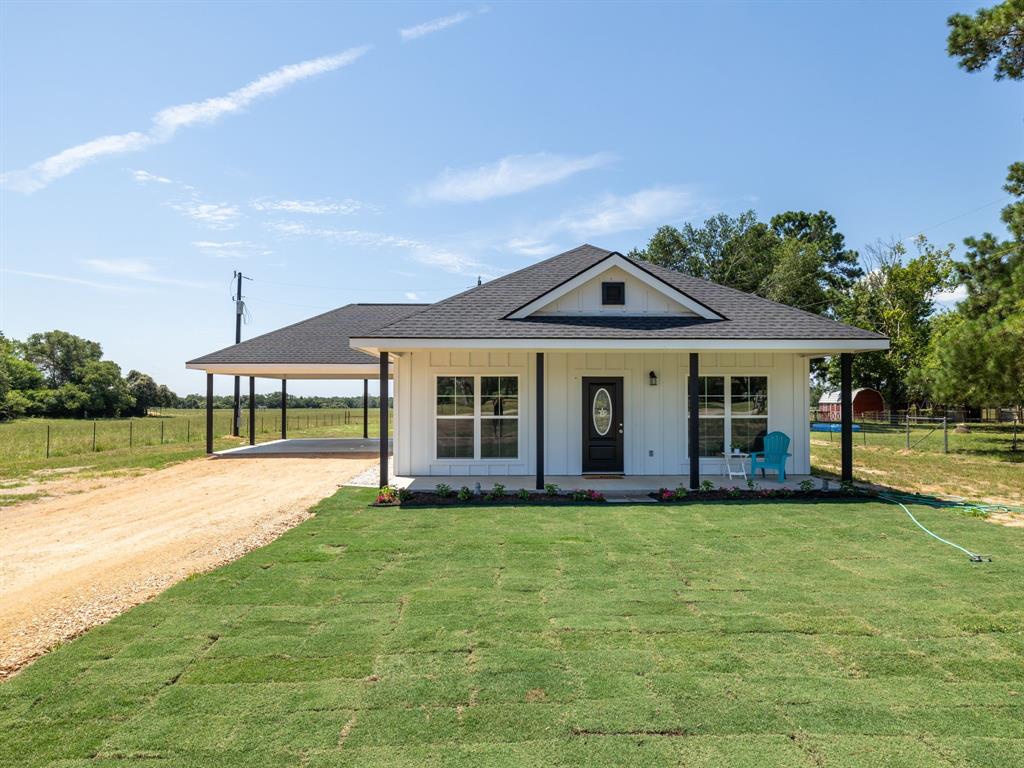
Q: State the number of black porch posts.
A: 4